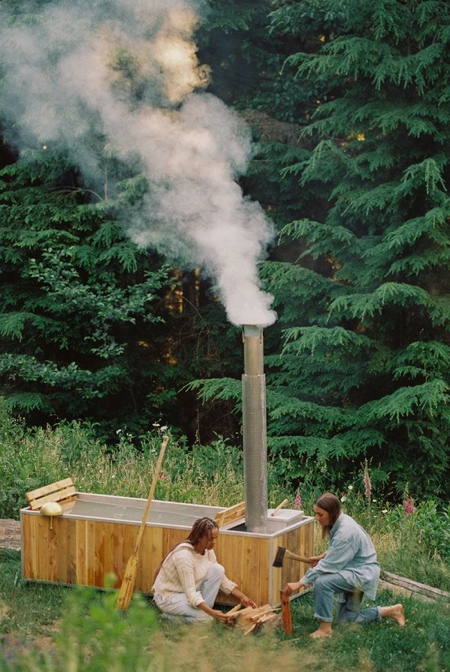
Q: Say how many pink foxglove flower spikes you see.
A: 3